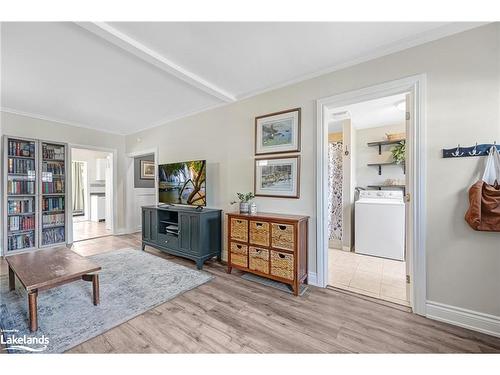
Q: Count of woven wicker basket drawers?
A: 6